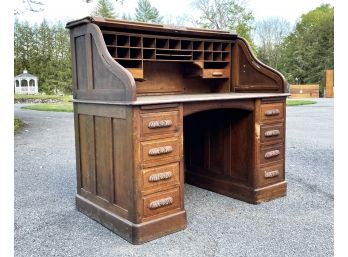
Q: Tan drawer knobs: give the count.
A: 9